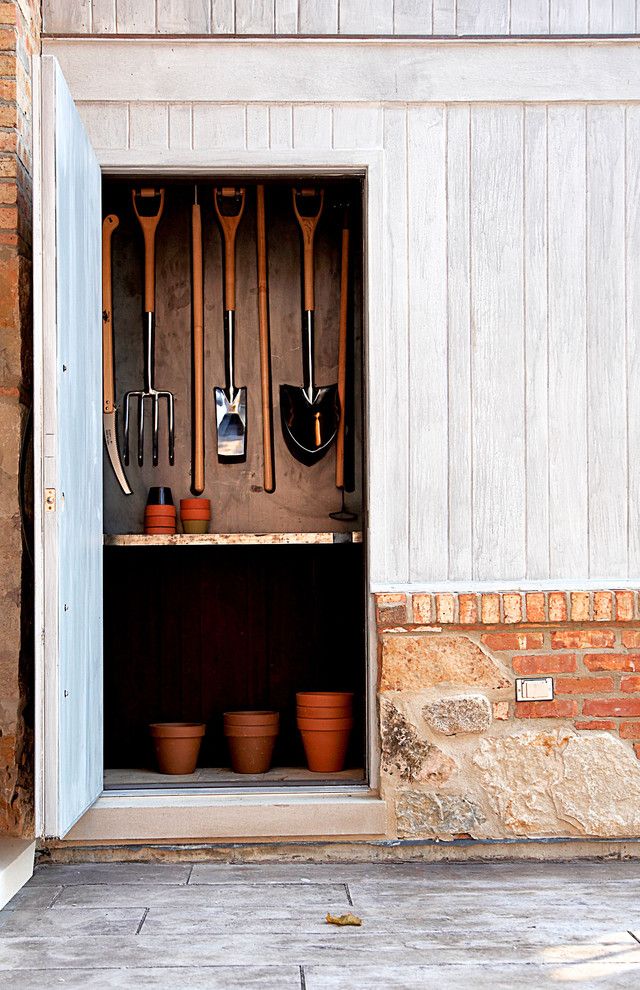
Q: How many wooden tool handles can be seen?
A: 7